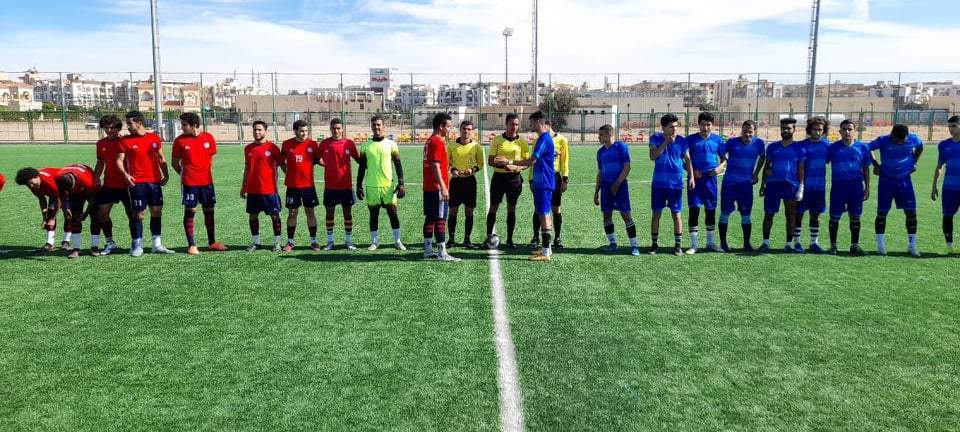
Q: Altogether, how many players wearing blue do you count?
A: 10